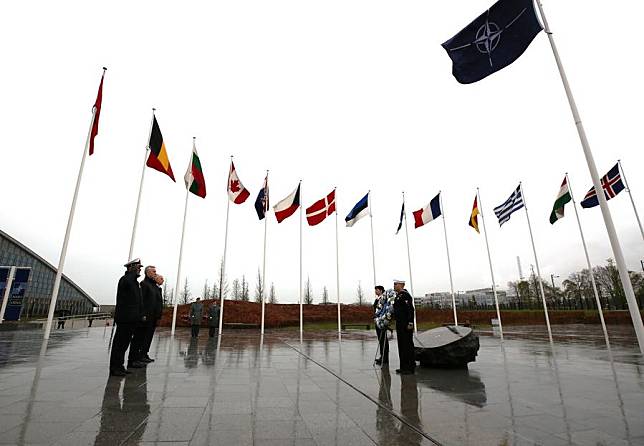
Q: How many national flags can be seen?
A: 14